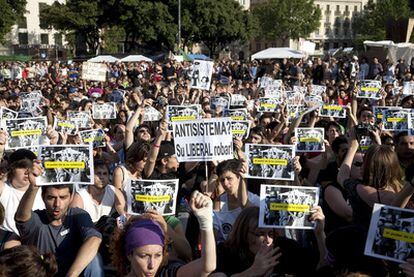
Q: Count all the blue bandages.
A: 0